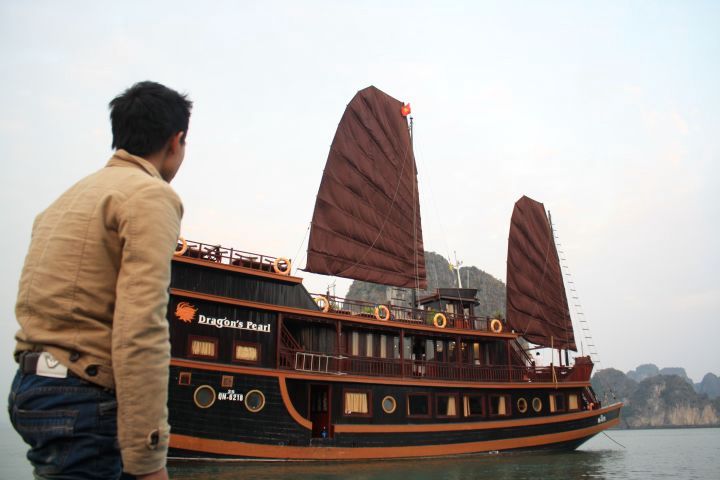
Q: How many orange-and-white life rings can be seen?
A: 6